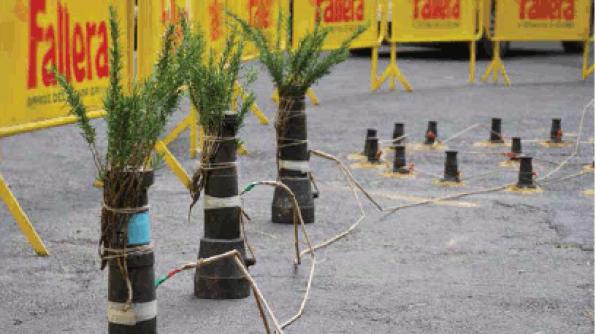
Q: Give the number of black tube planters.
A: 3